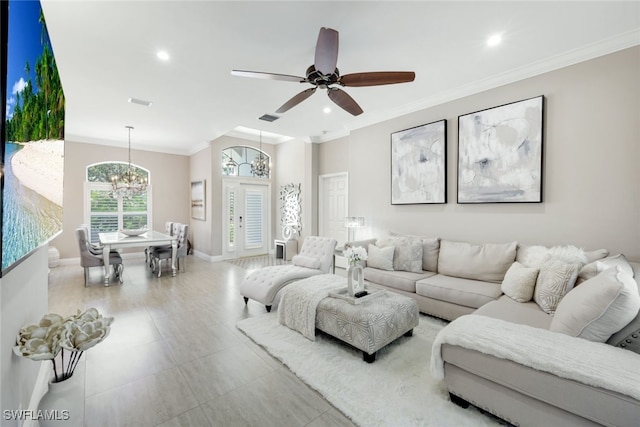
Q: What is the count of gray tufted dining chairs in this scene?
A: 6